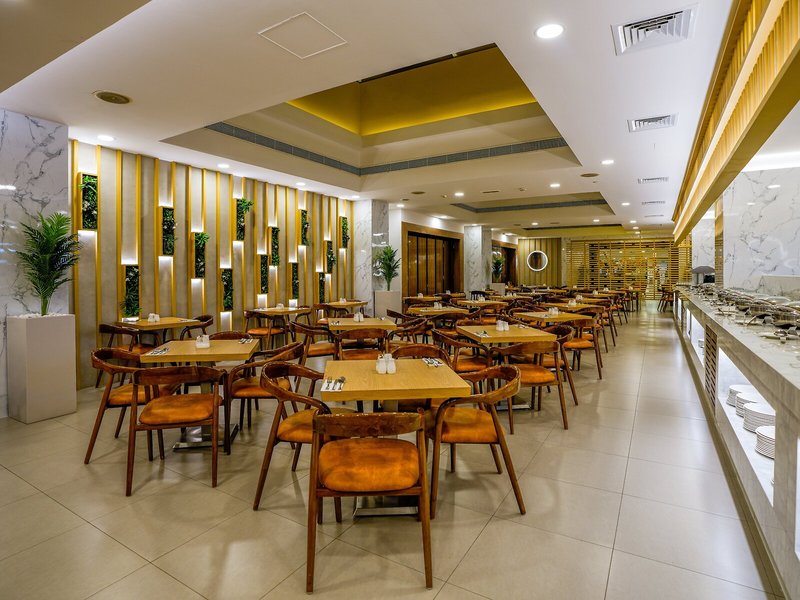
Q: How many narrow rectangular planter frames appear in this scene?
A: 13